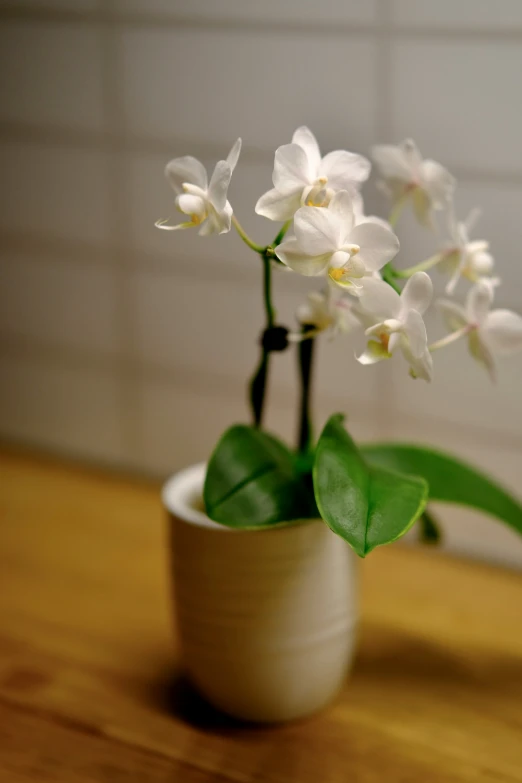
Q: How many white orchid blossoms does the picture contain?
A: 8